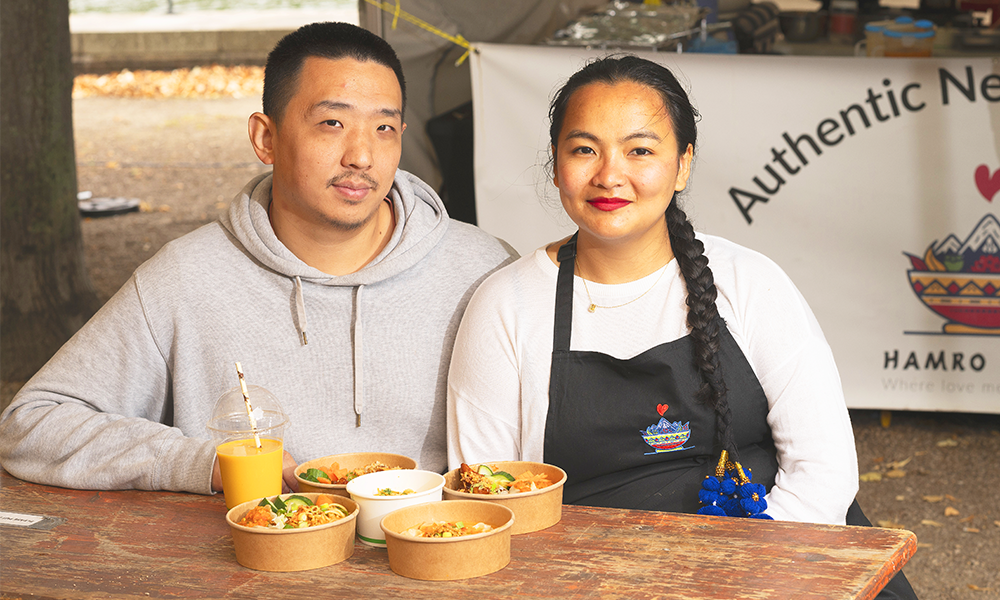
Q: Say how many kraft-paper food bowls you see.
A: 4